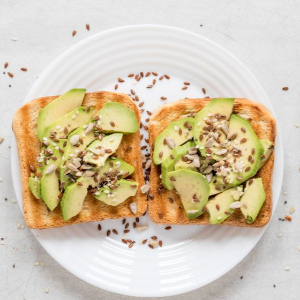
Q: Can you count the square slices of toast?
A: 2